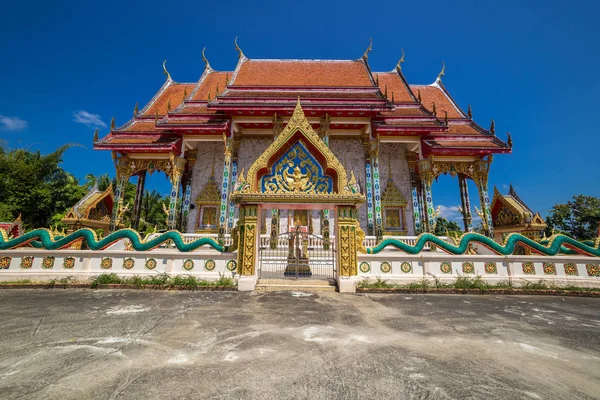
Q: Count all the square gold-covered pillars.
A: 2